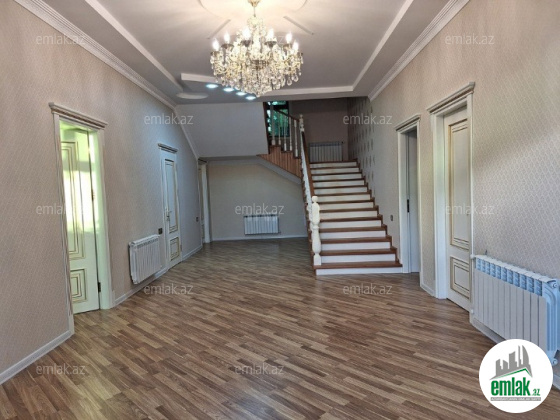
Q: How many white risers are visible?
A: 13